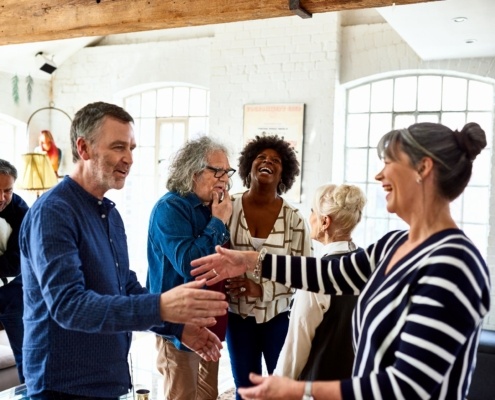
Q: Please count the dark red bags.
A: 1